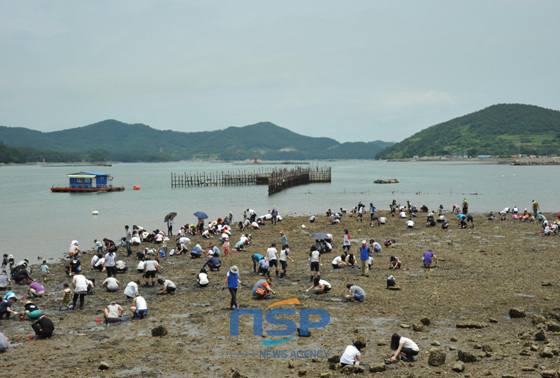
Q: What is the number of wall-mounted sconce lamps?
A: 0